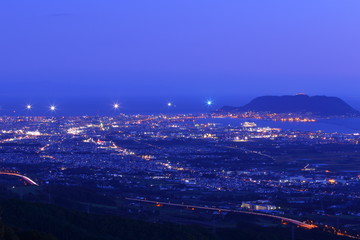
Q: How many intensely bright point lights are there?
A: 5